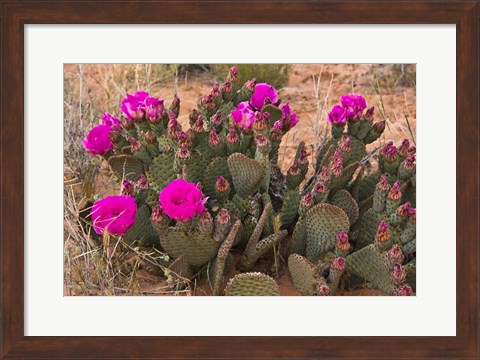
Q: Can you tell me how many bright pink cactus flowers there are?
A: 11